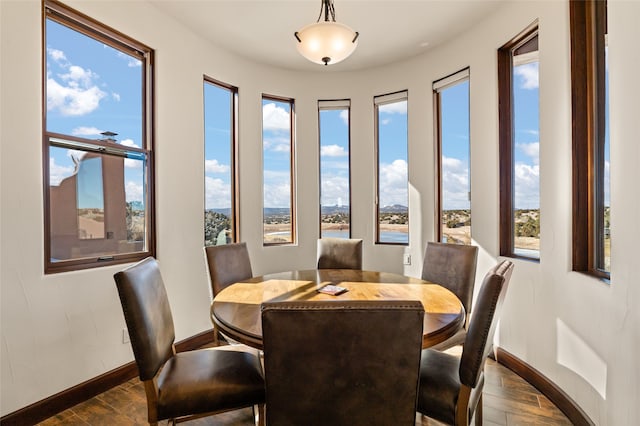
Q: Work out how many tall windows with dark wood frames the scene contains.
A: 8